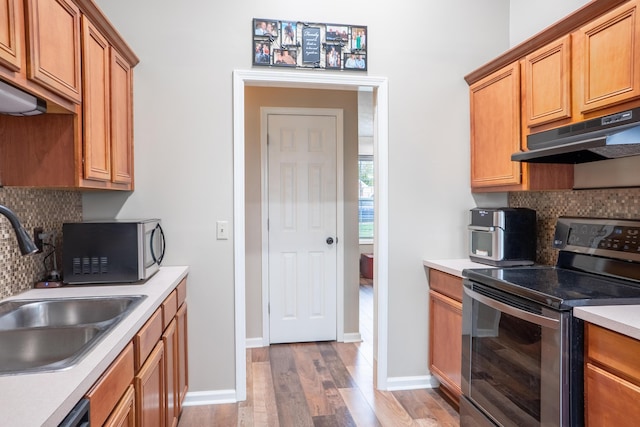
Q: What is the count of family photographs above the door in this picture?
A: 8